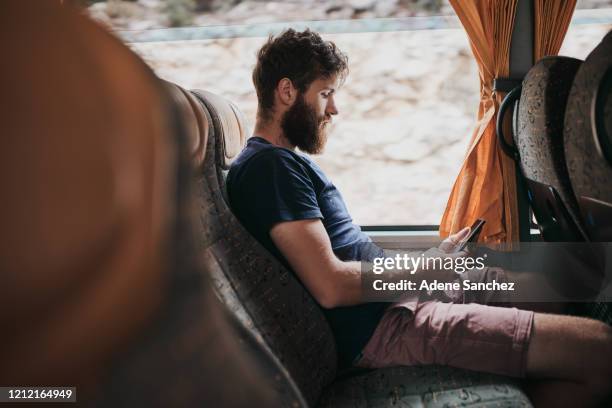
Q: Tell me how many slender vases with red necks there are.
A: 0